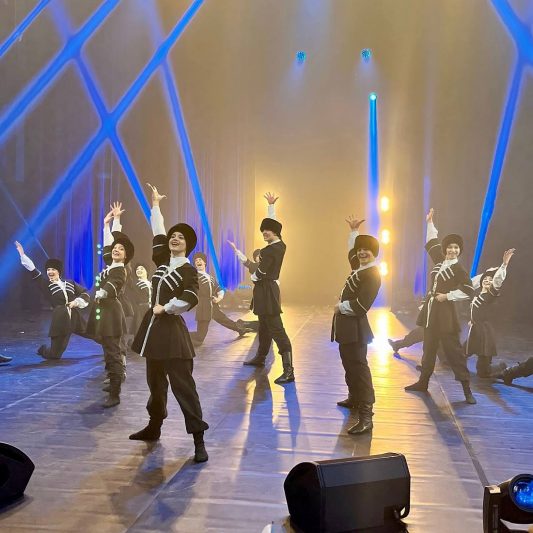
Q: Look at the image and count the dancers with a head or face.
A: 10